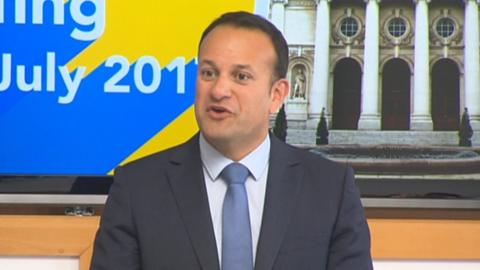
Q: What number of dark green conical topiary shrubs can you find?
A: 3